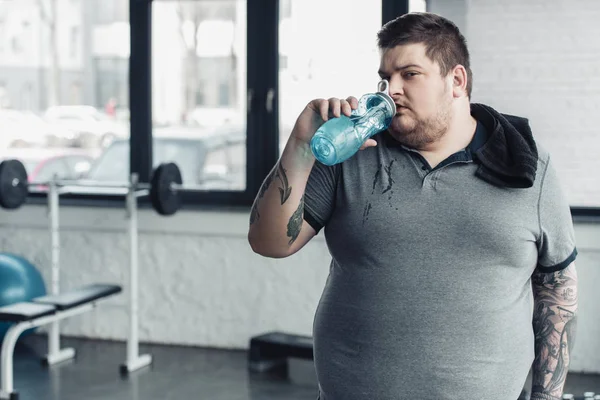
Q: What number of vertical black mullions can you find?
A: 3